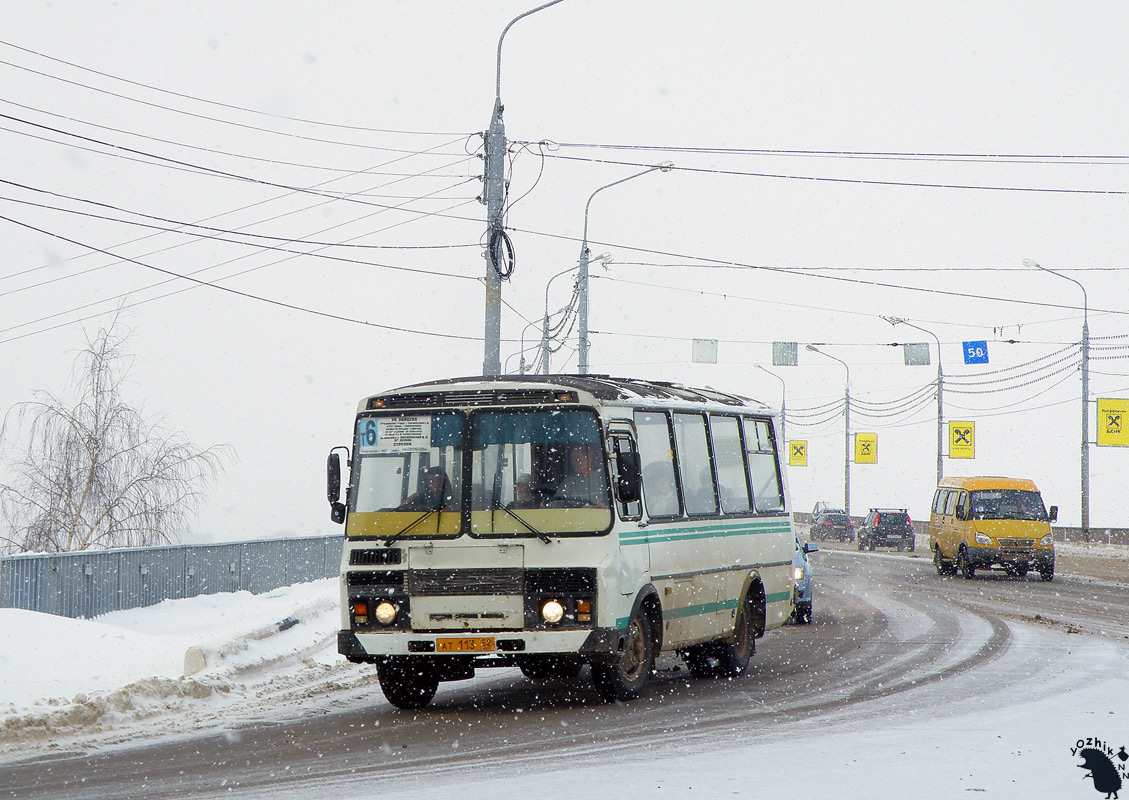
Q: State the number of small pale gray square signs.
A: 3